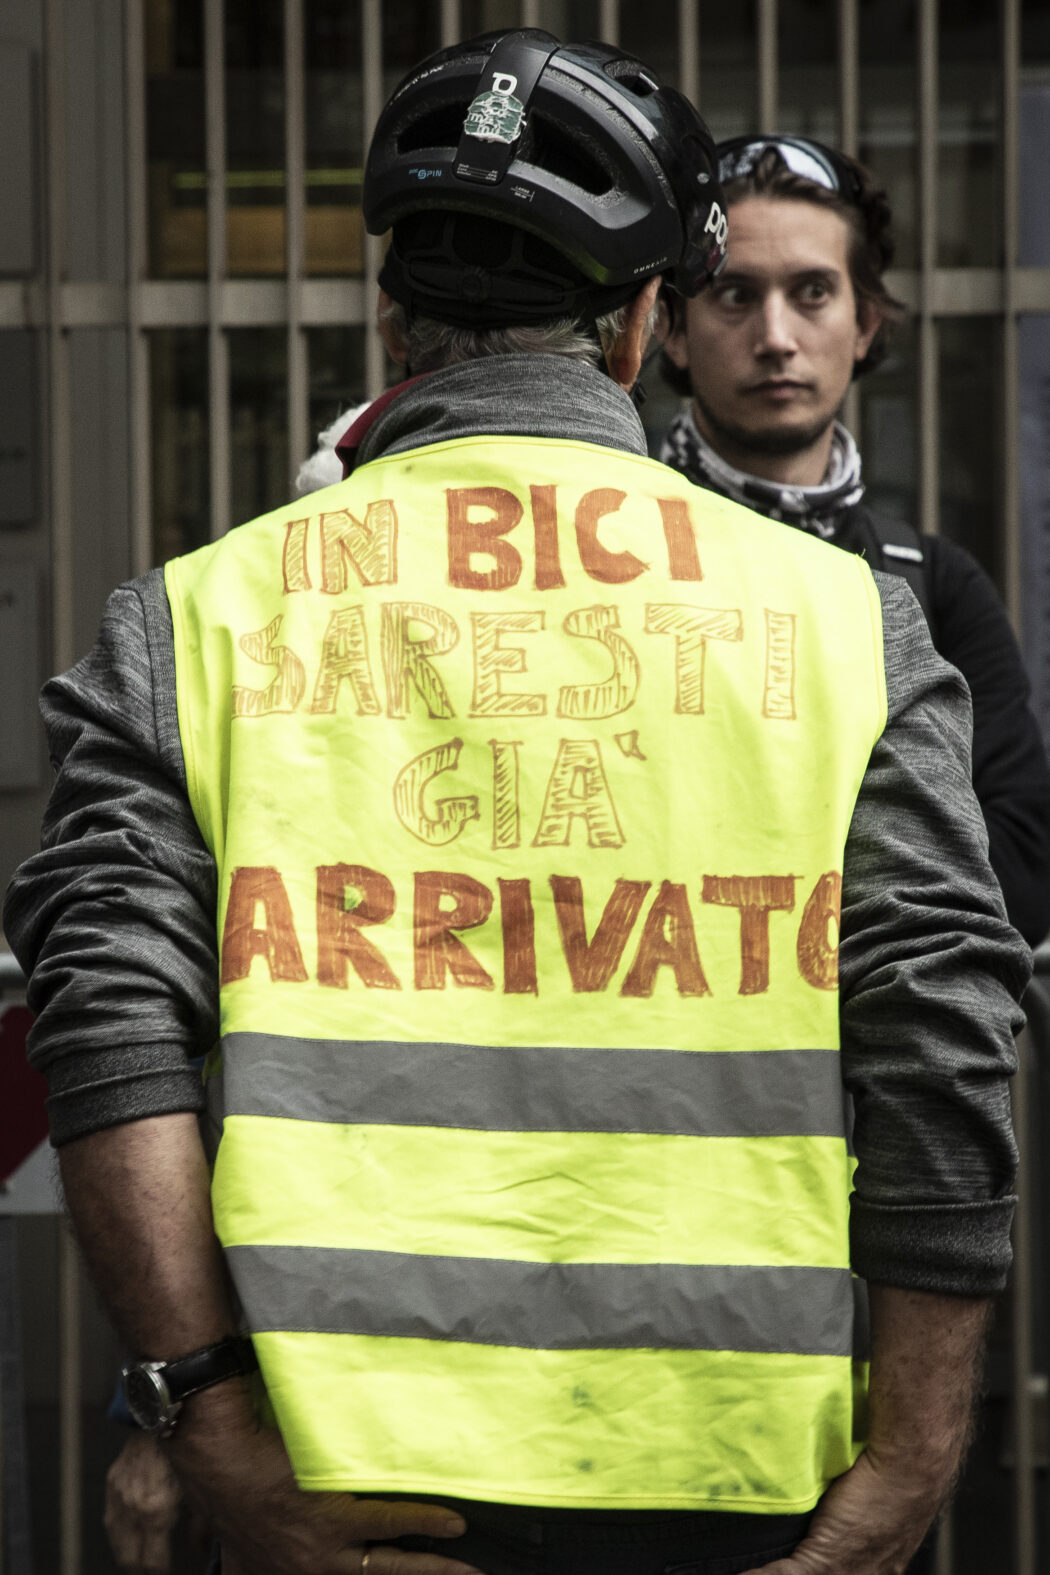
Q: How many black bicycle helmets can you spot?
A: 1